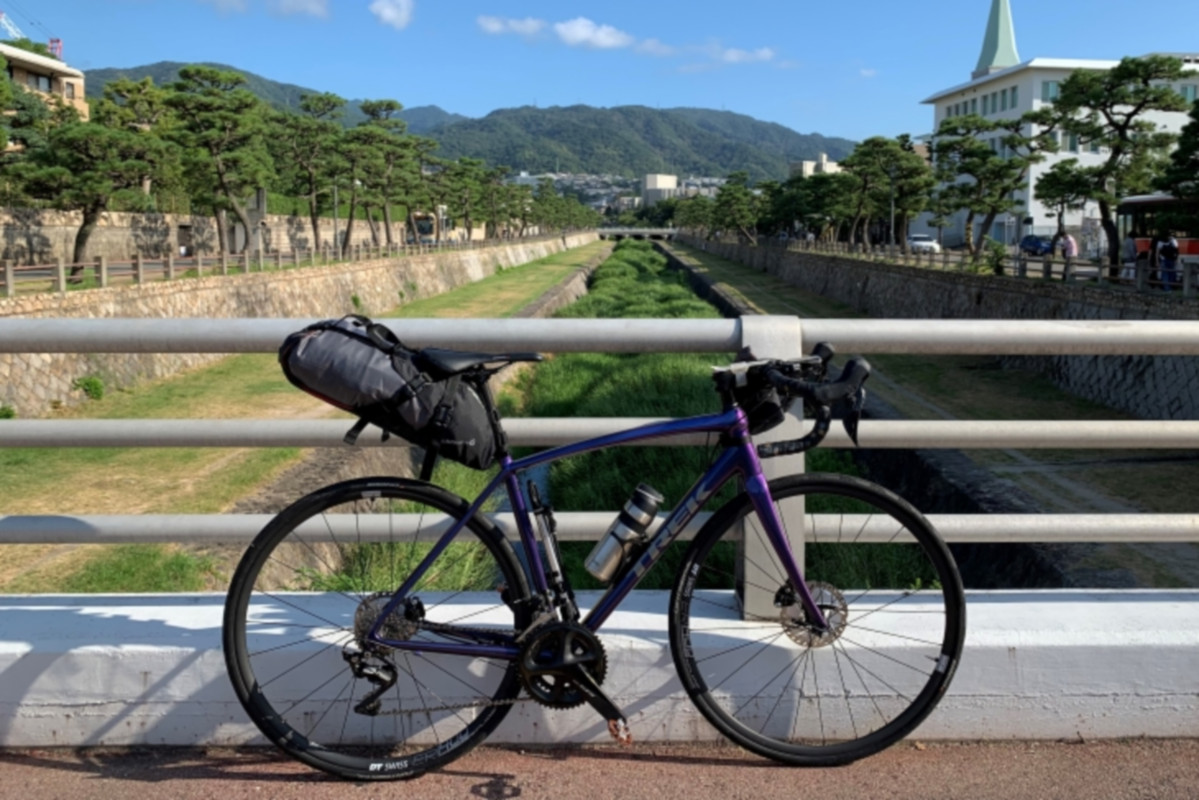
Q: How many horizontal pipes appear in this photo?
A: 3